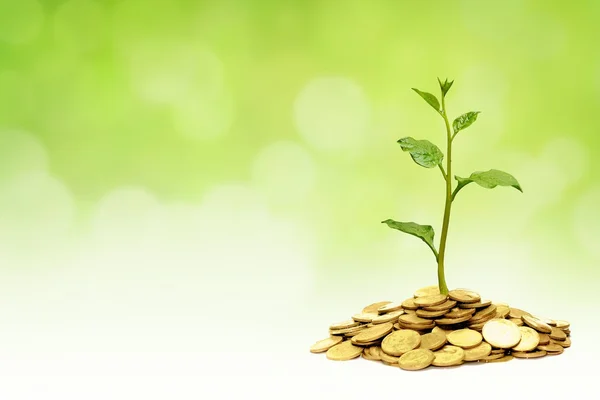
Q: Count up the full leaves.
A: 5